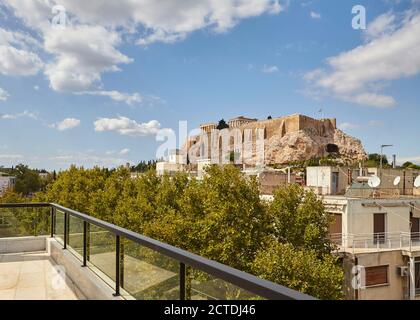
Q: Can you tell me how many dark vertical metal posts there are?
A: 5